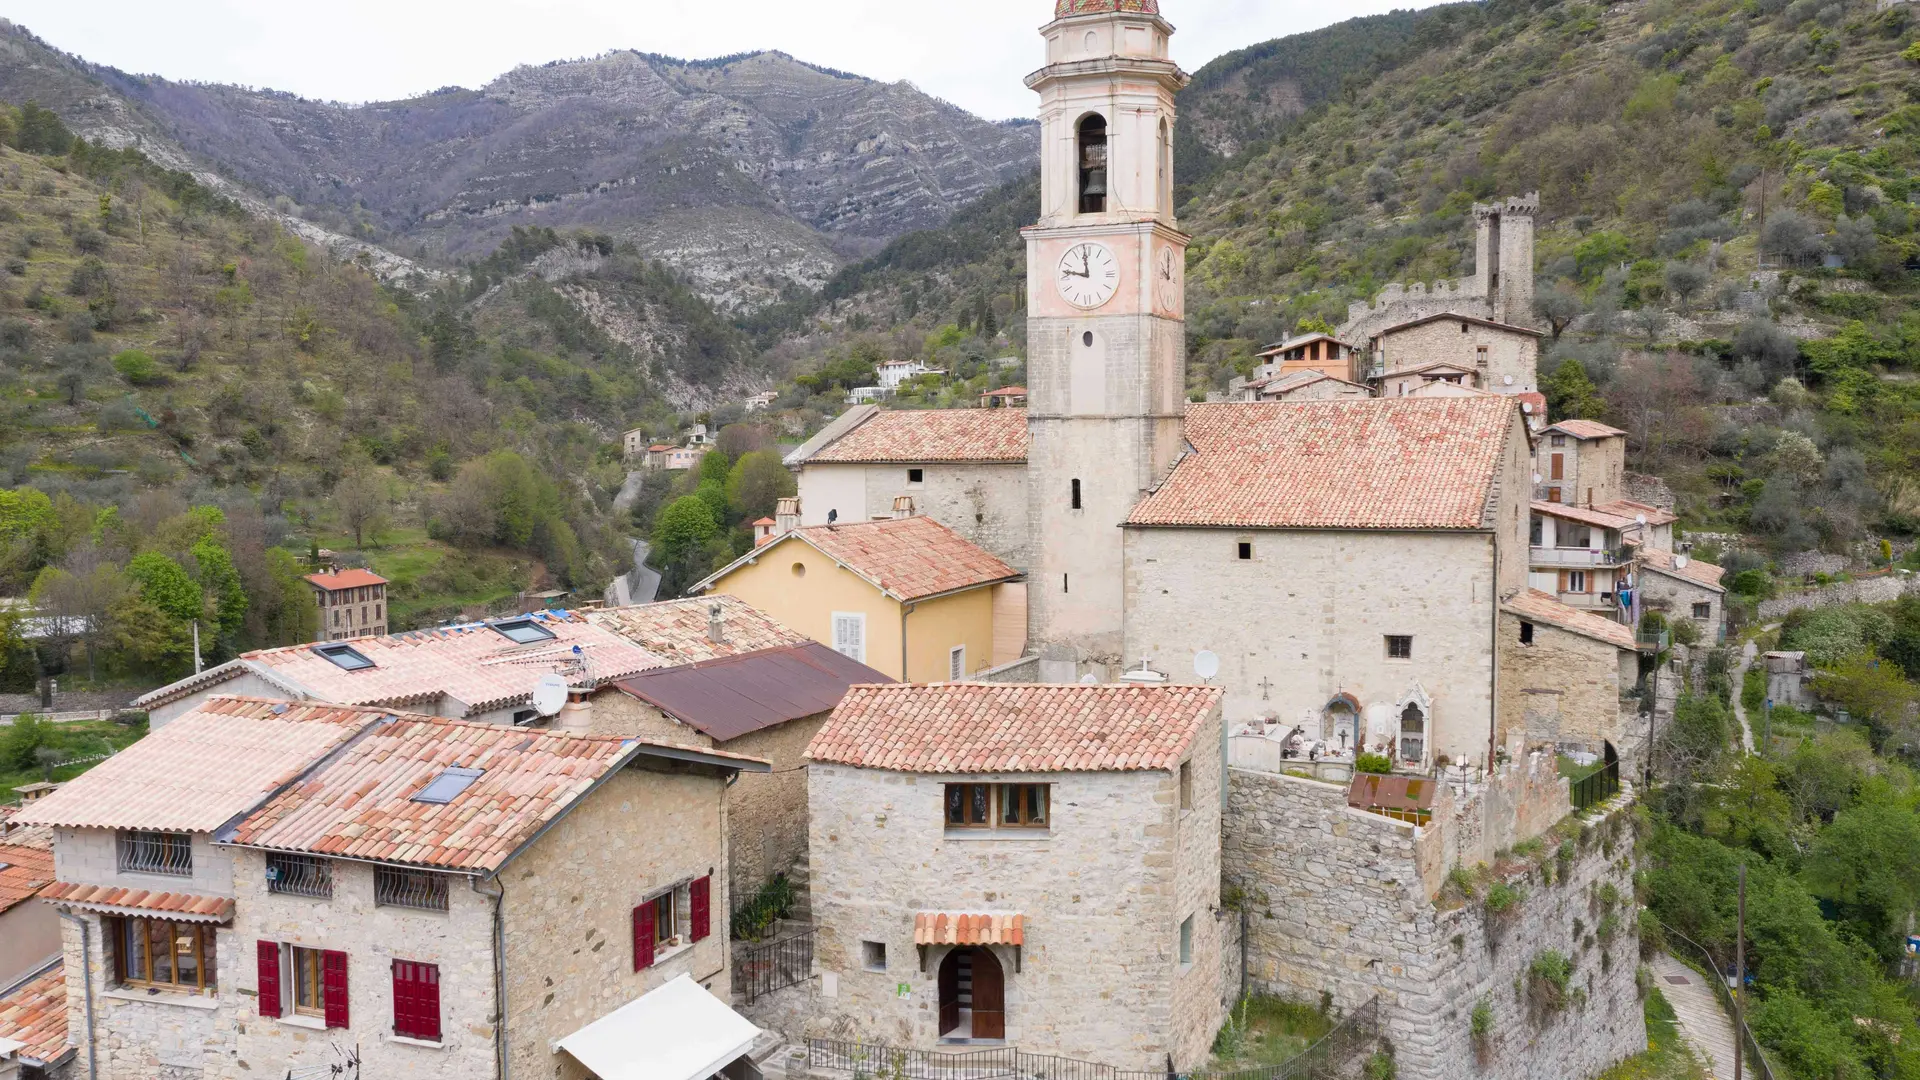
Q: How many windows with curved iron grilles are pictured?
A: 3